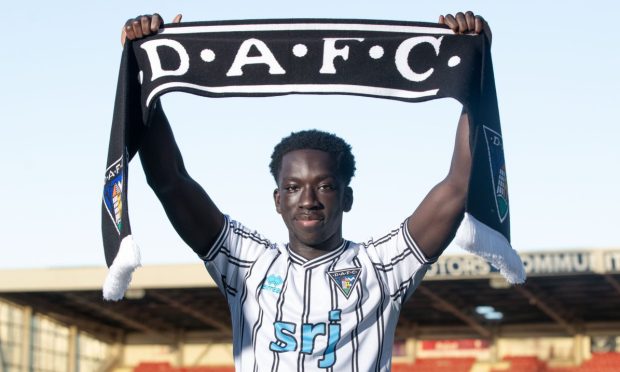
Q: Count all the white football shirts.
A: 1